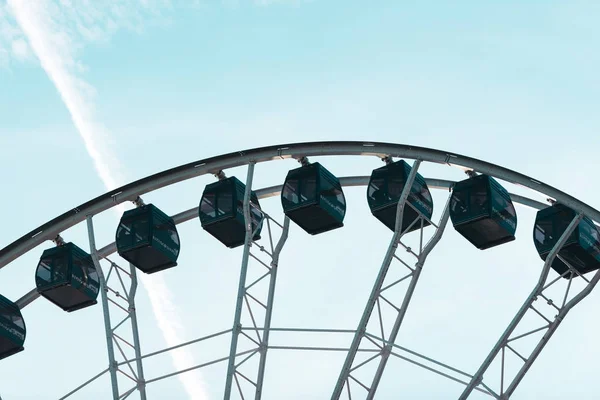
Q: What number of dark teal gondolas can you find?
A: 8